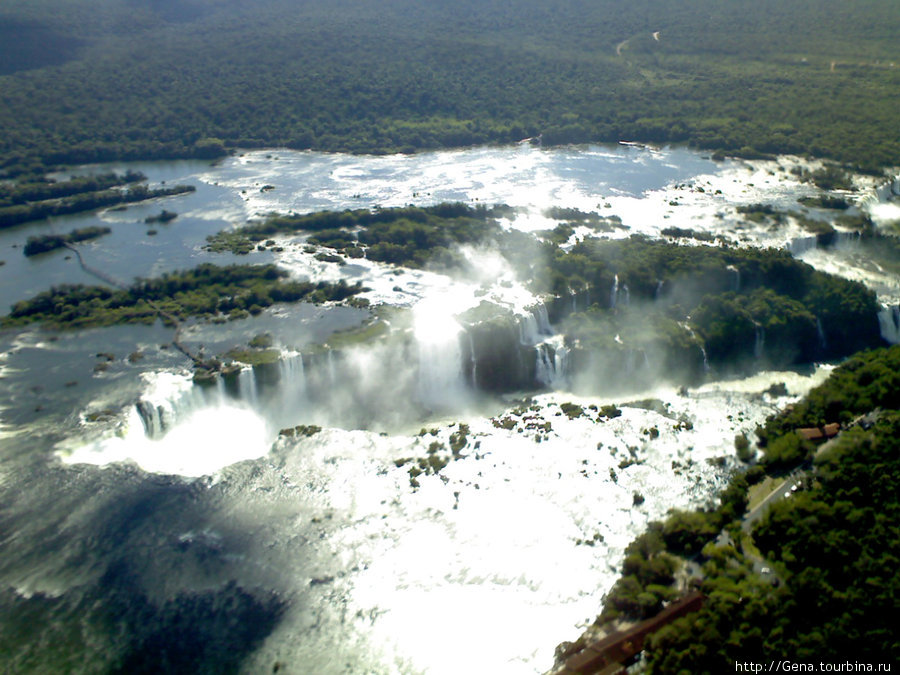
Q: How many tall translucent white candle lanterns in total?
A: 0